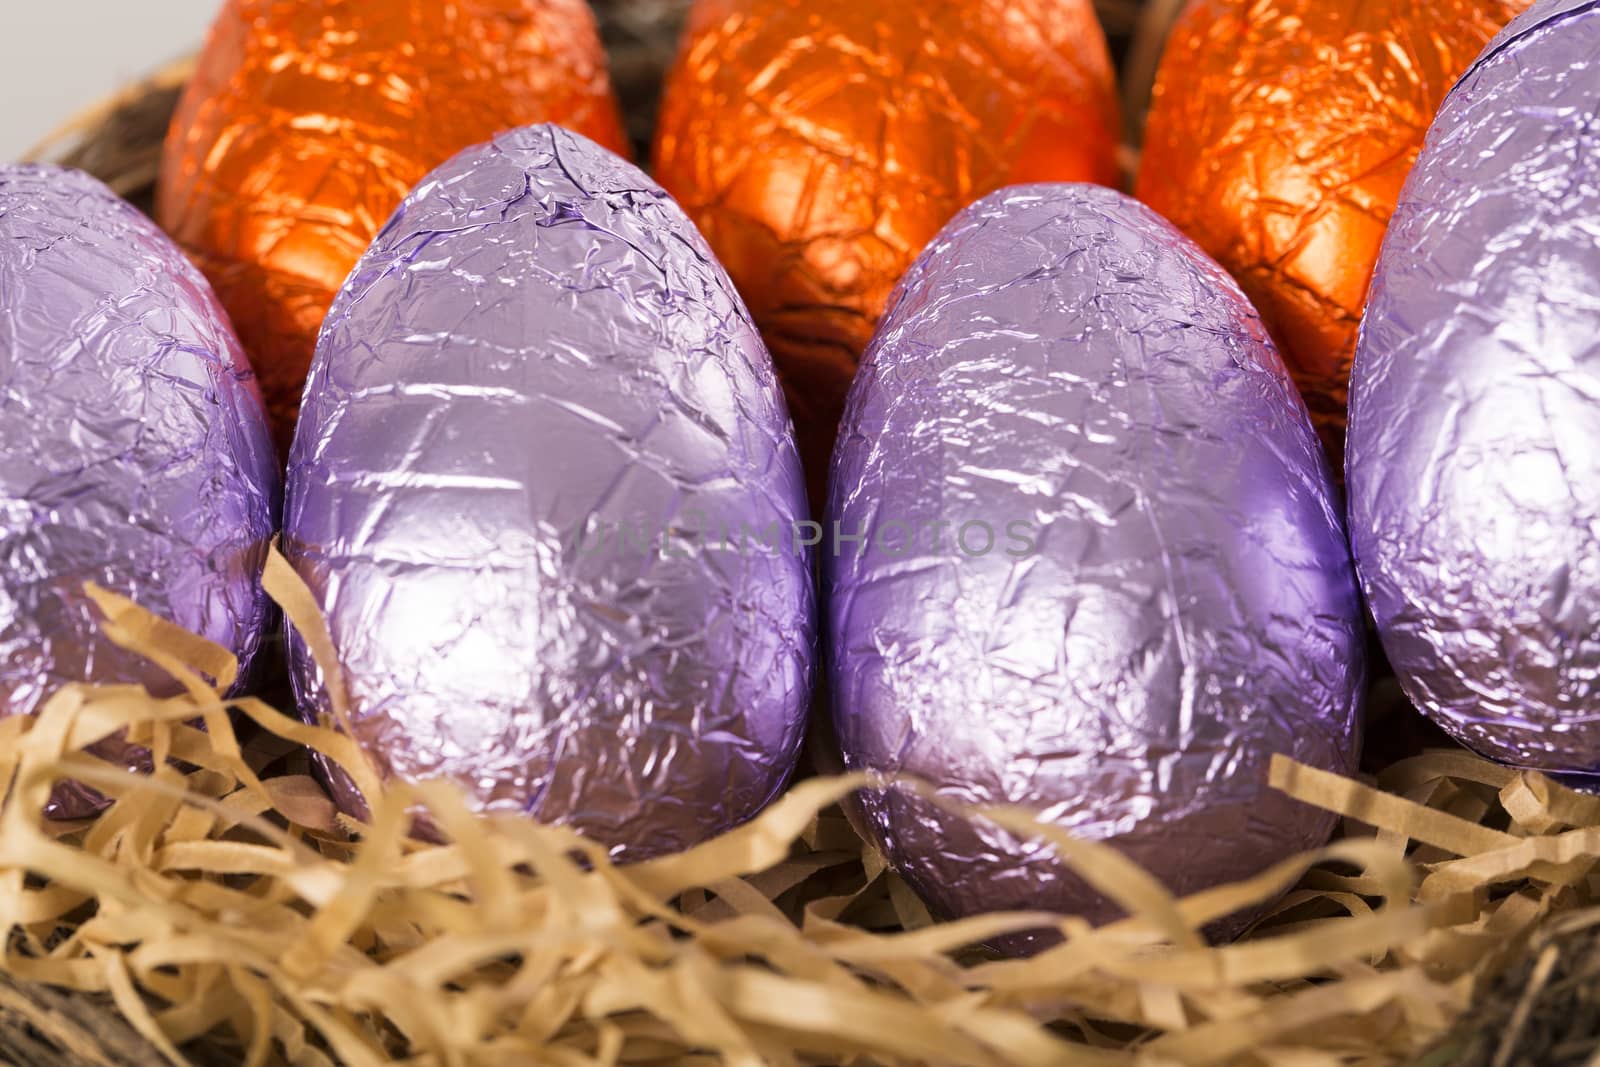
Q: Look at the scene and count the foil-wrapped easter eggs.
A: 7